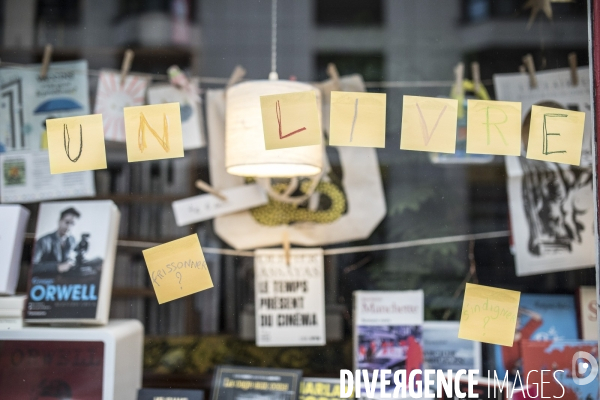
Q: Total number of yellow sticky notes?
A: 9